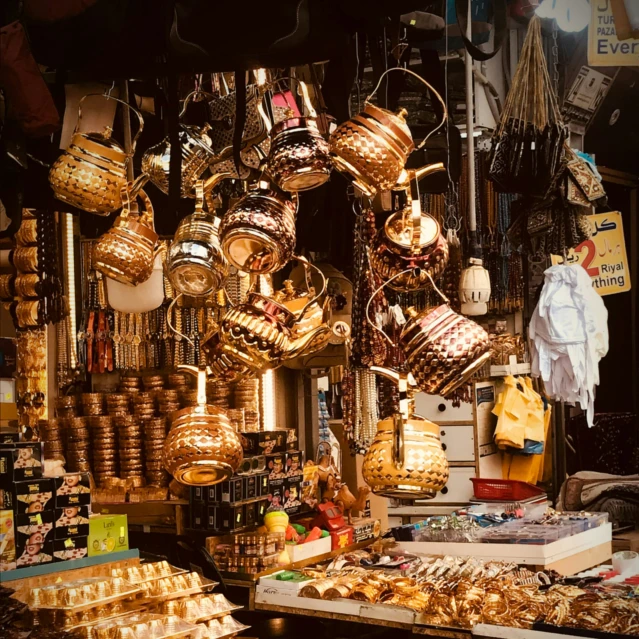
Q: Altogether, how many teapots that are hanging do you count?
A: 14